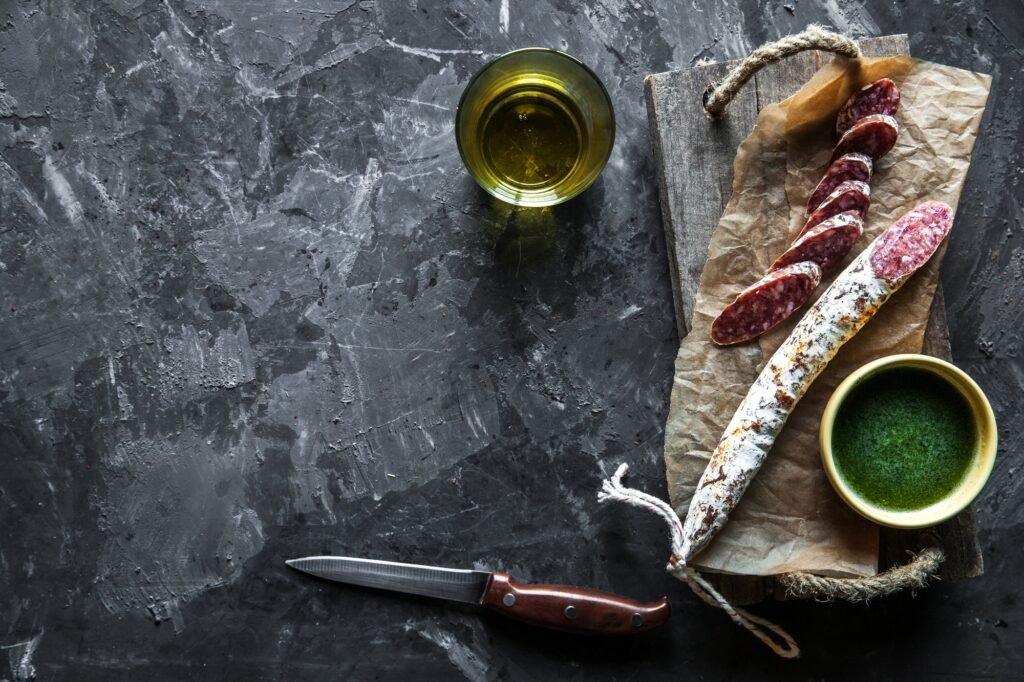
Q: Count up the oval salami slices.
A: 6